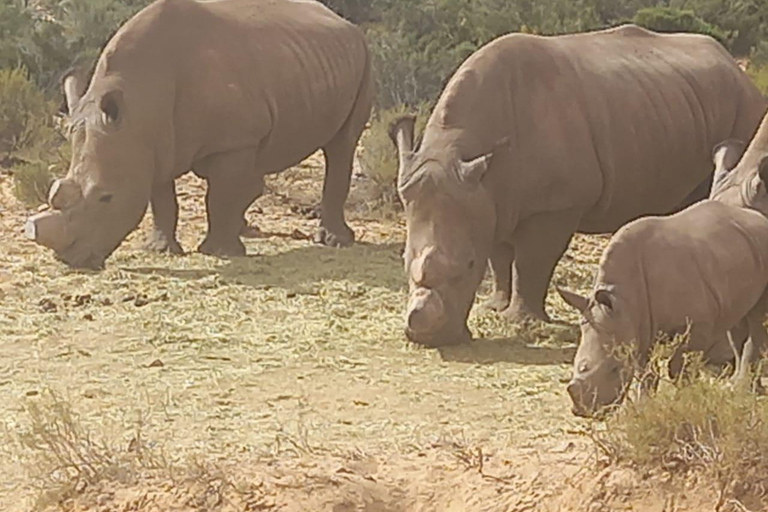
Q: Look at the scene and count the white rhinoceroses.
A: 4